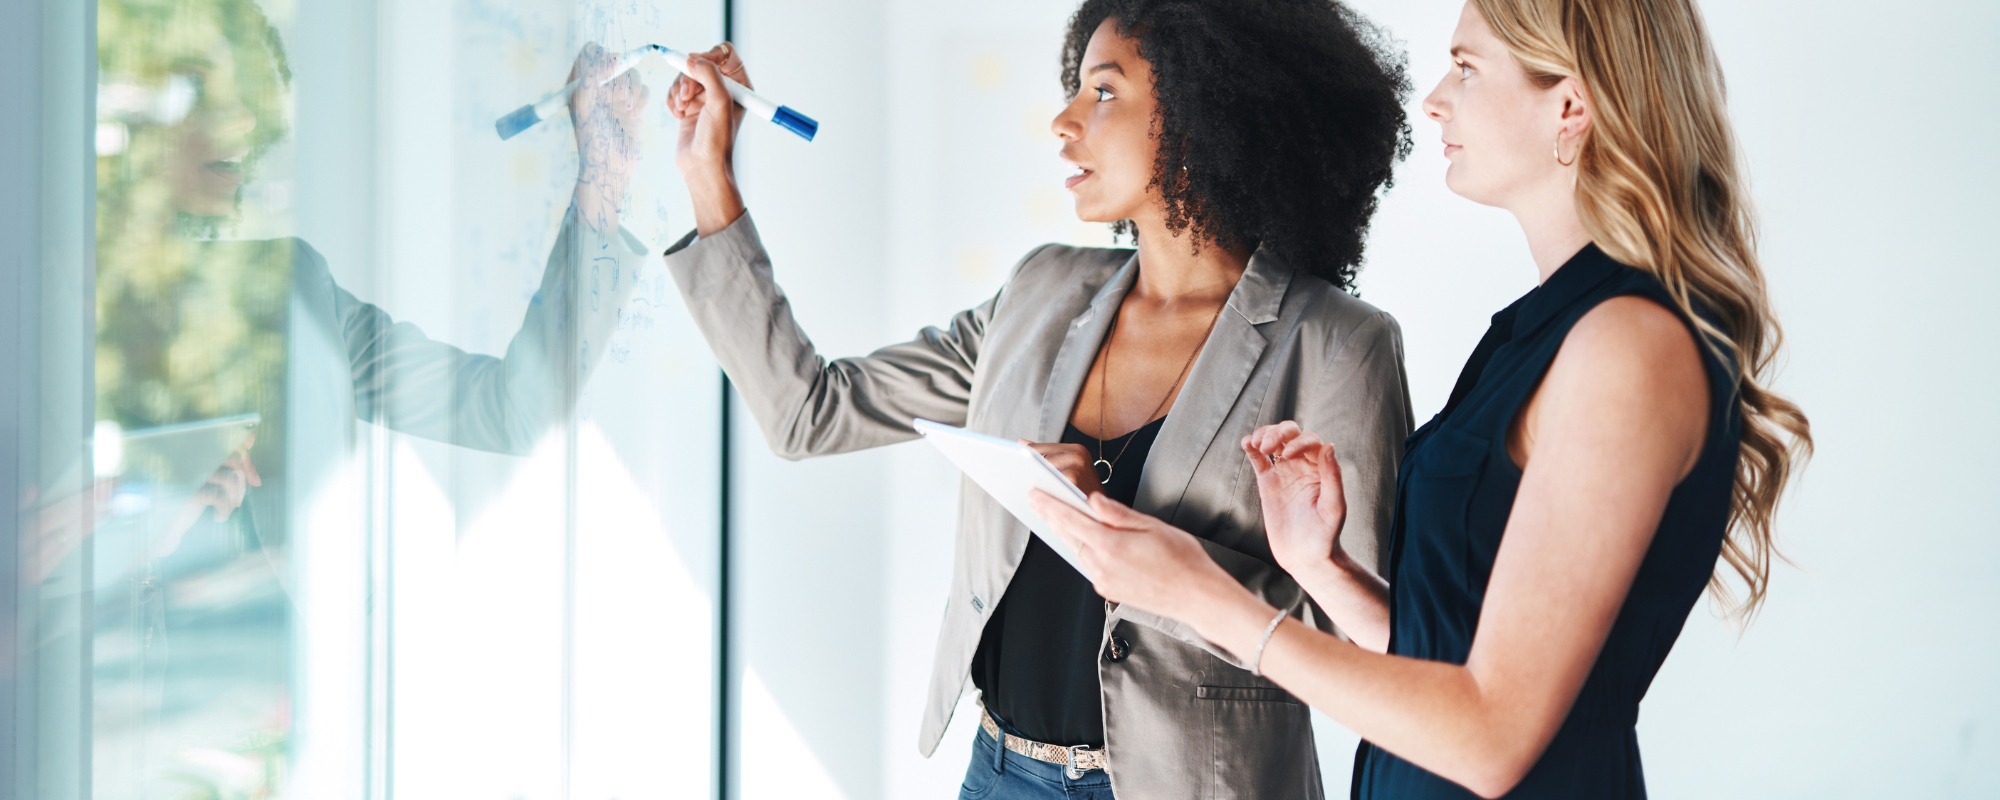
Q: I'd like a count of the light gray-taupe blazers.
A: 1